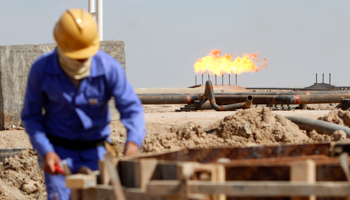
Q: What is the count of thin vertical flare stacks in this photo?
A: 10